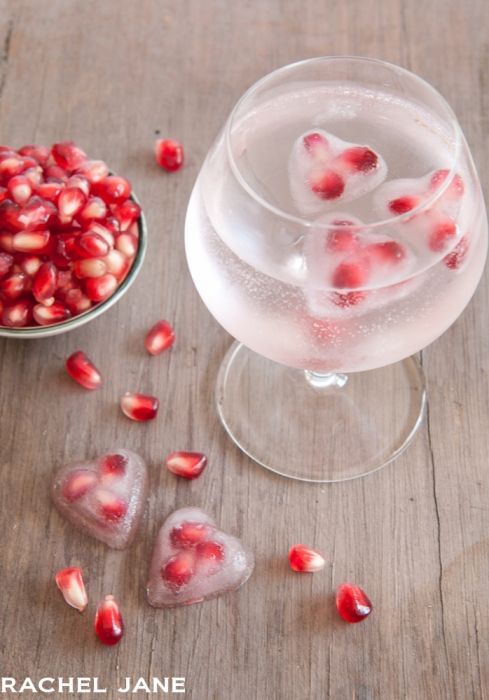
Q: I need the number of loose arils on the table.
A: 9